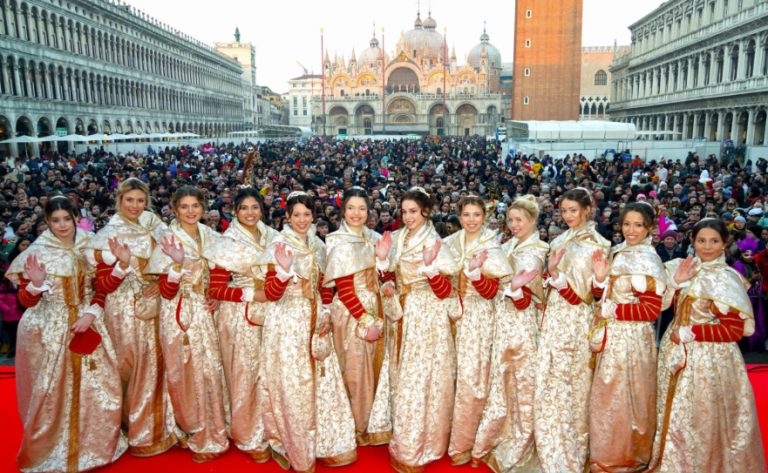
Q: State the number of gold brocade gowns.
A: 12